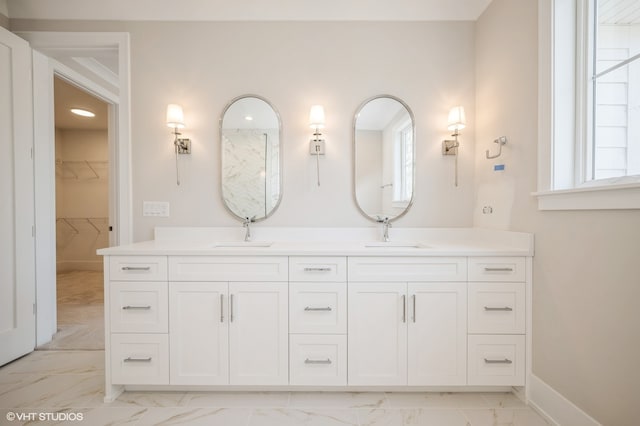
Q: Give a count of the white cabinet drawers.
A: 9